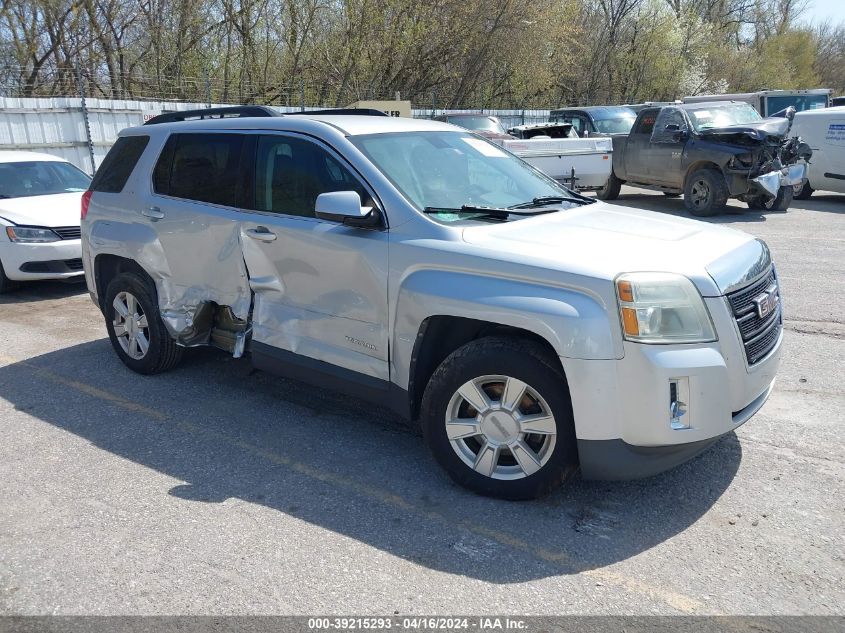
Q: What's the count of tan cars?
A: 0